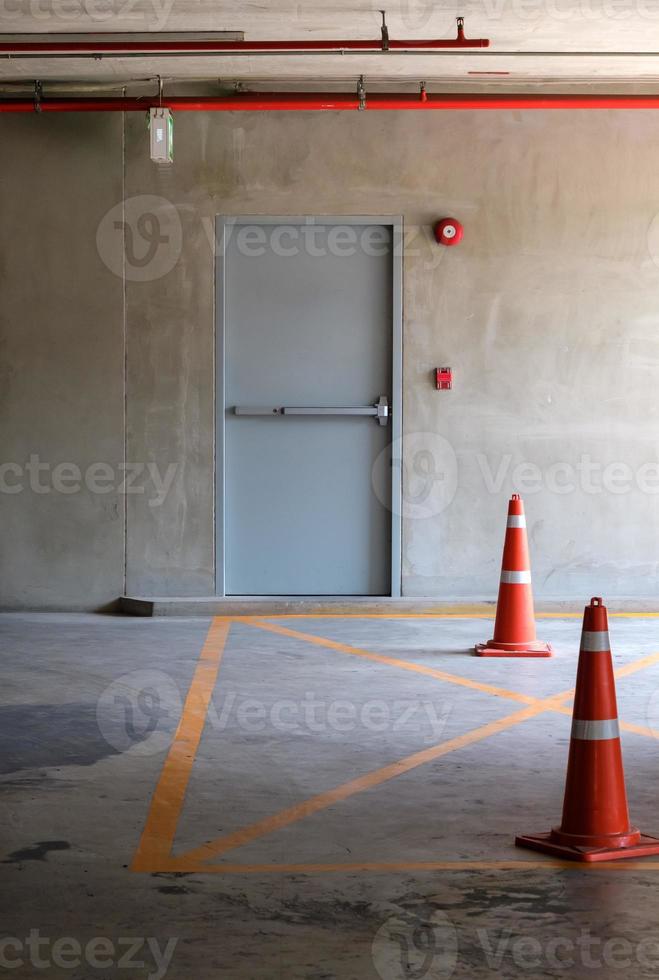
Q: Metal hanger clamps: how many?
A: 3